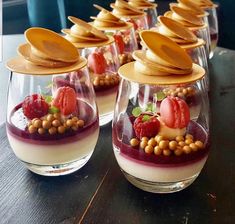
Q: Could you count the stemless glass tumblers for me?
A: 10